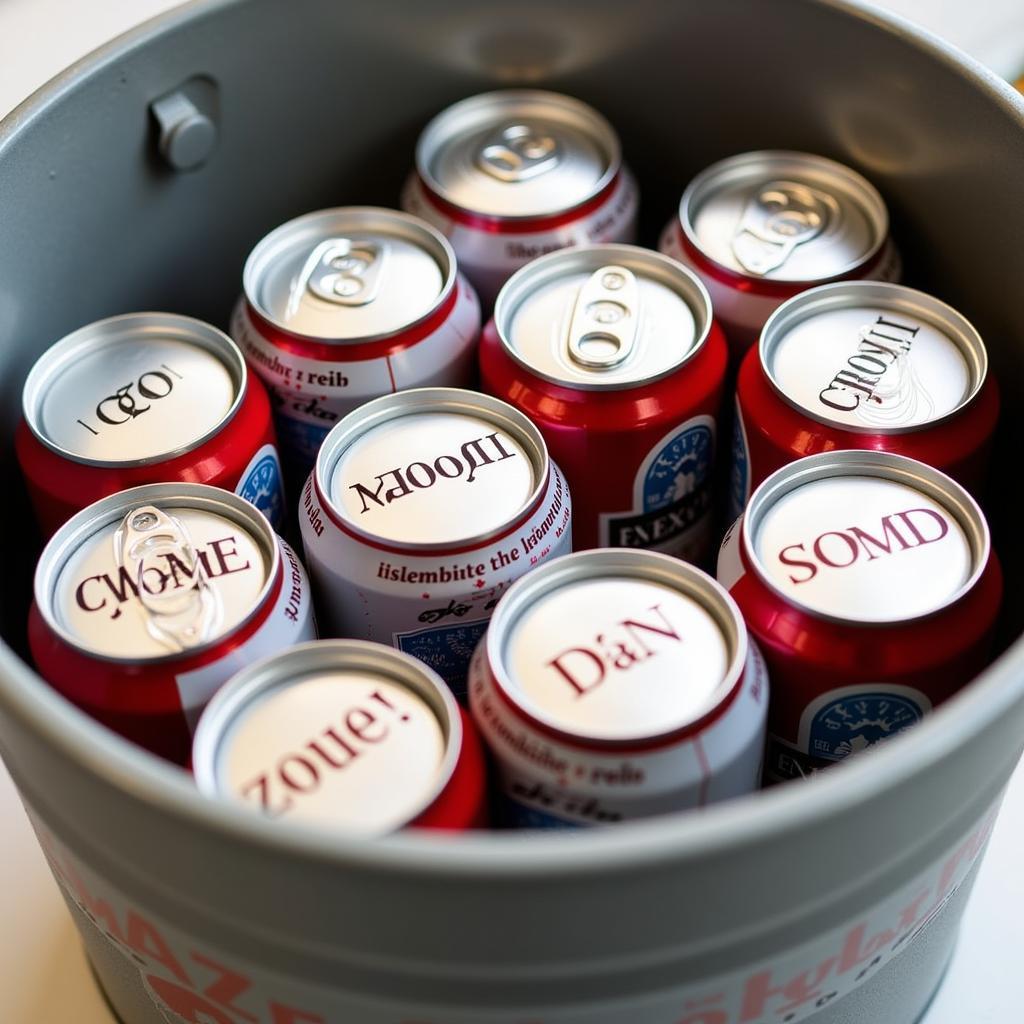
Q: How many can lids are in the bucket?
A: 11